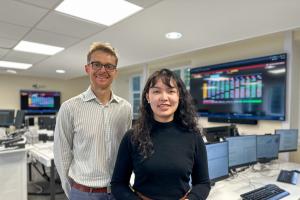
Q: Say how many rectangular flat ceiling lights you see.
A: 3